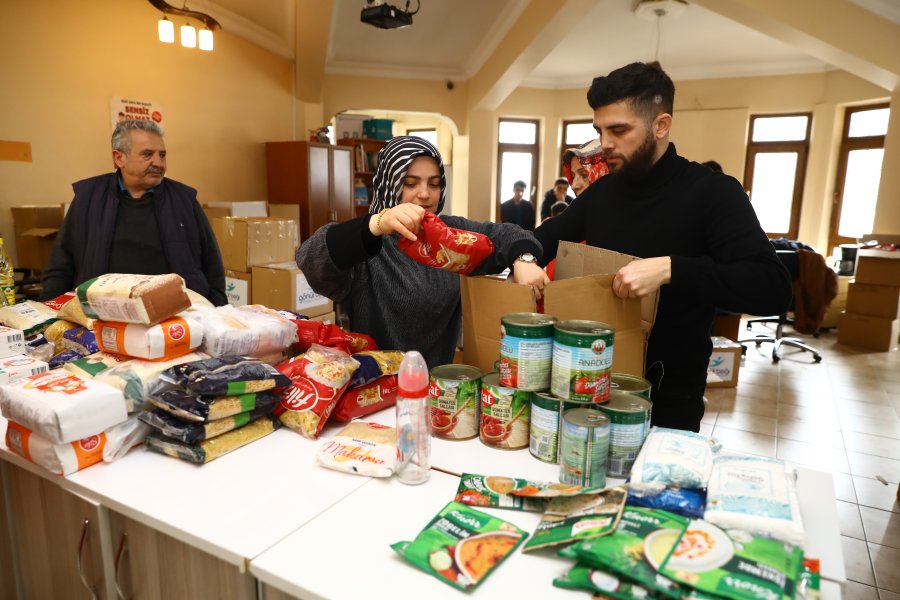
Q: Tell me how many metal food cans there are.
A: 8